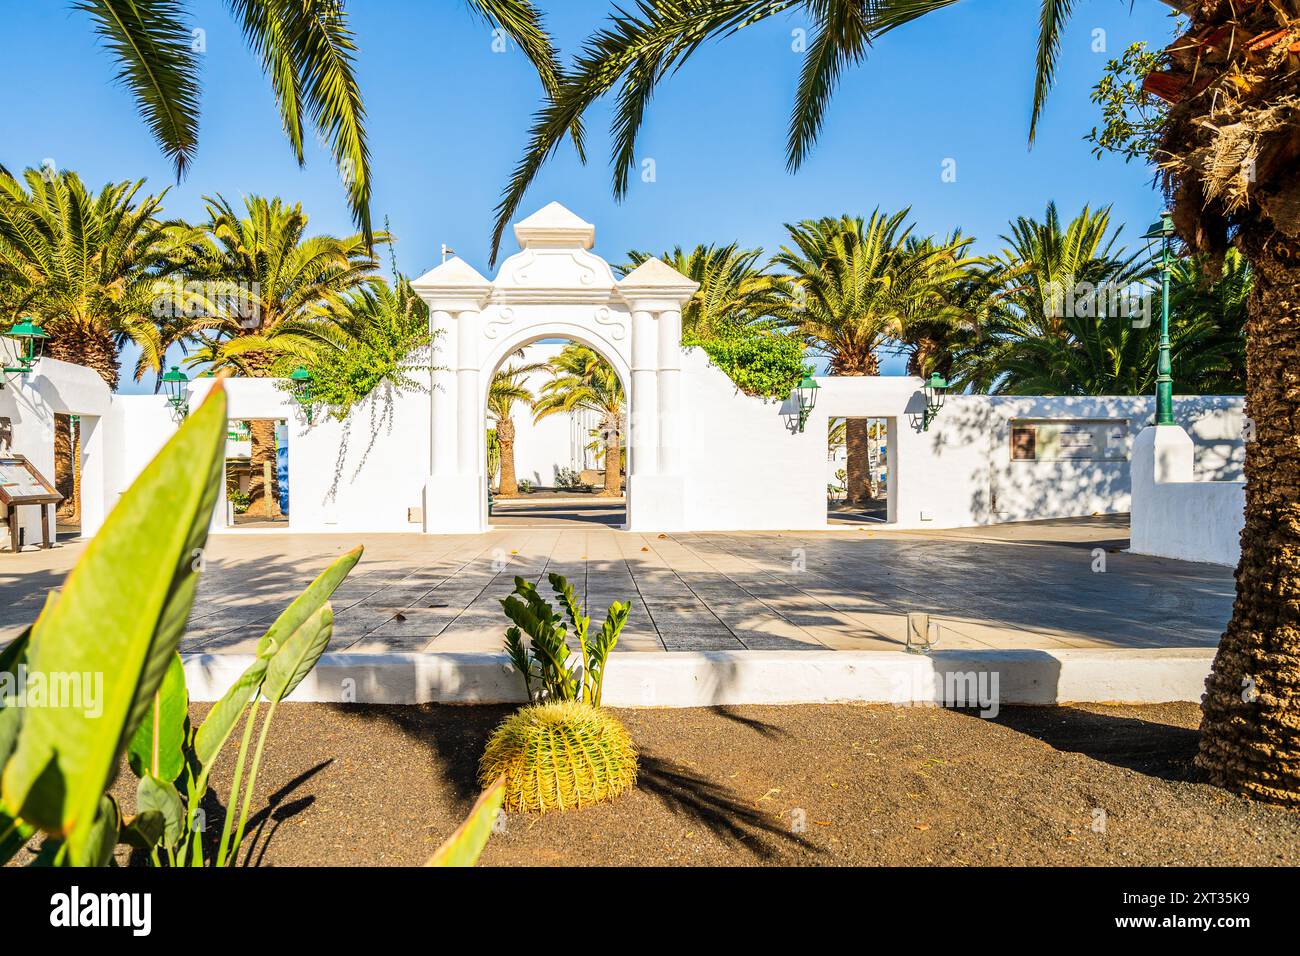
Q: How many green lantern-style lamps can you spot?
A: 6